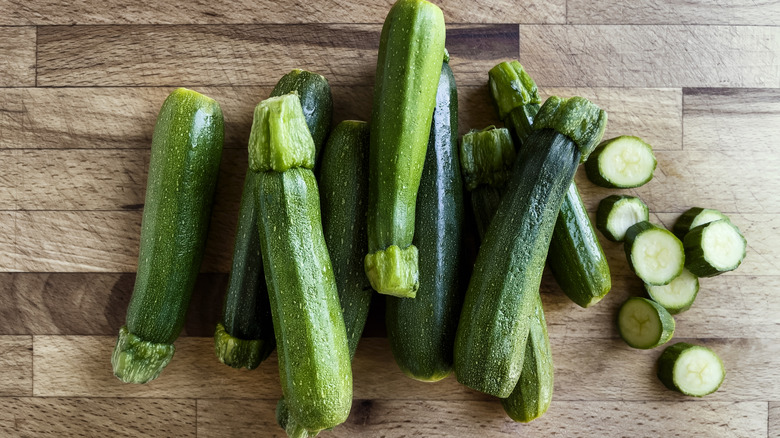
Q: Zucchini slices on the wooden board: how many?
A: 8